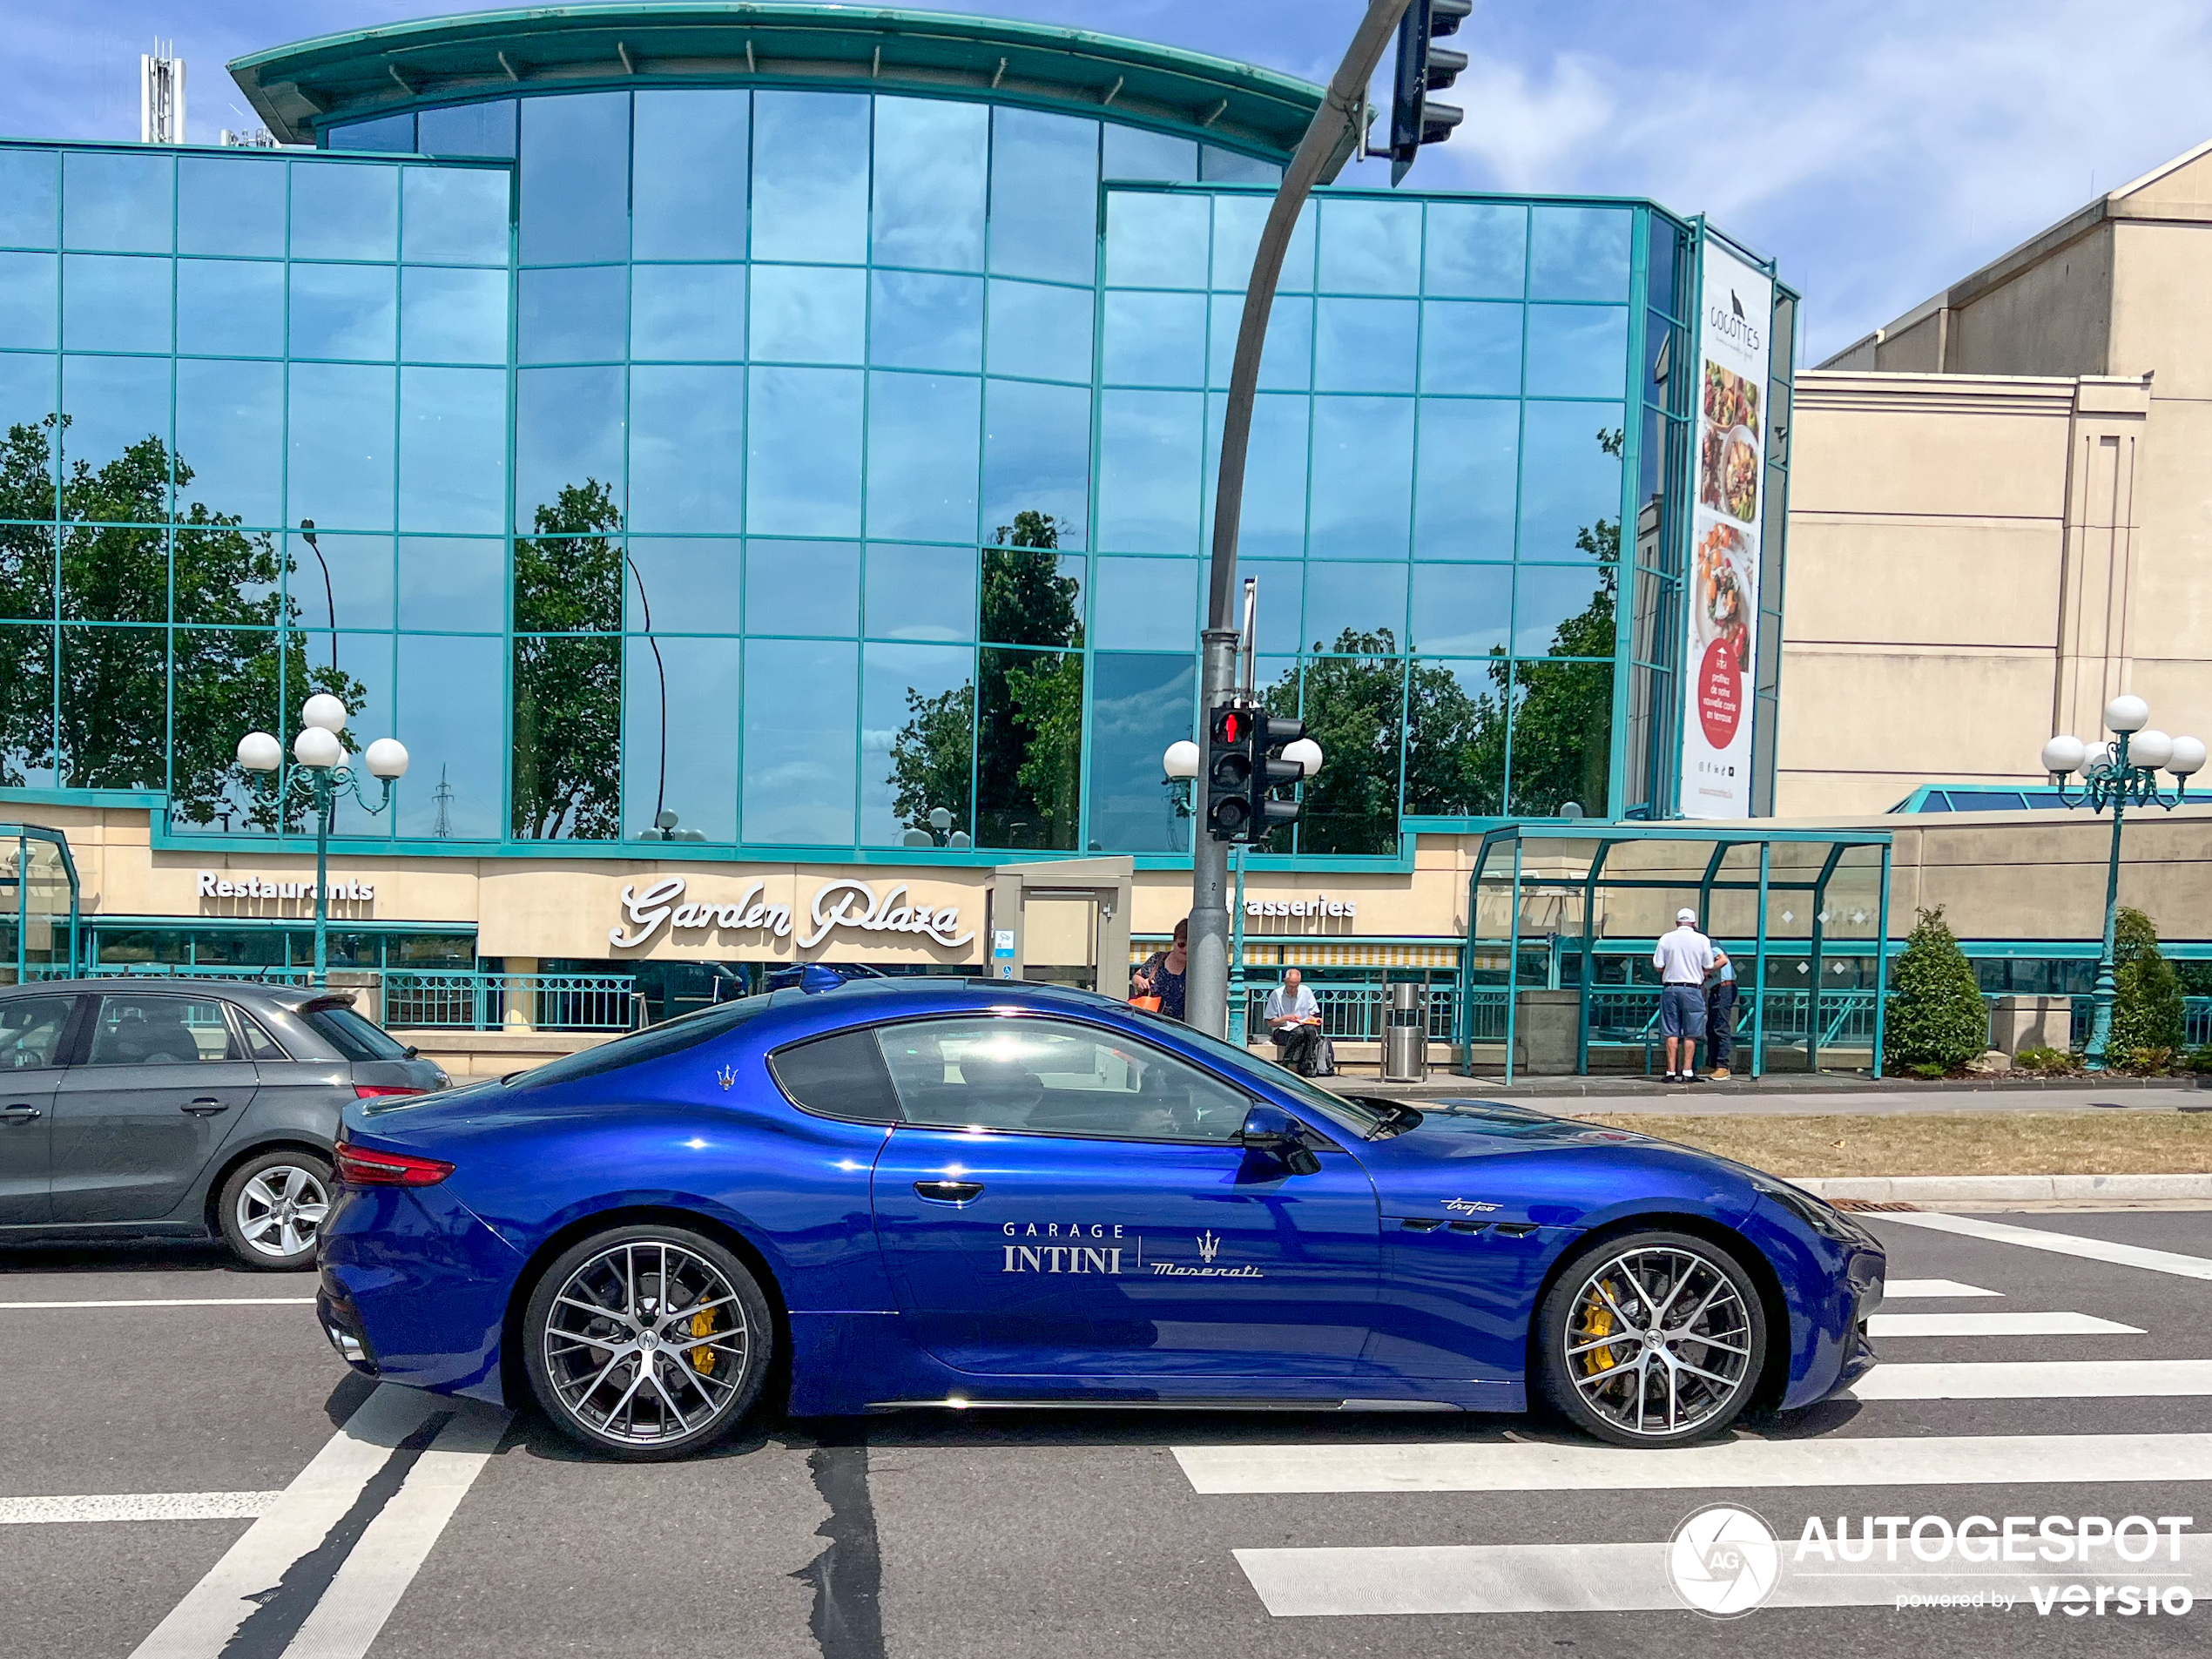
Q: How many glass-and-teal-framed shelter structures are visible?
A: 2